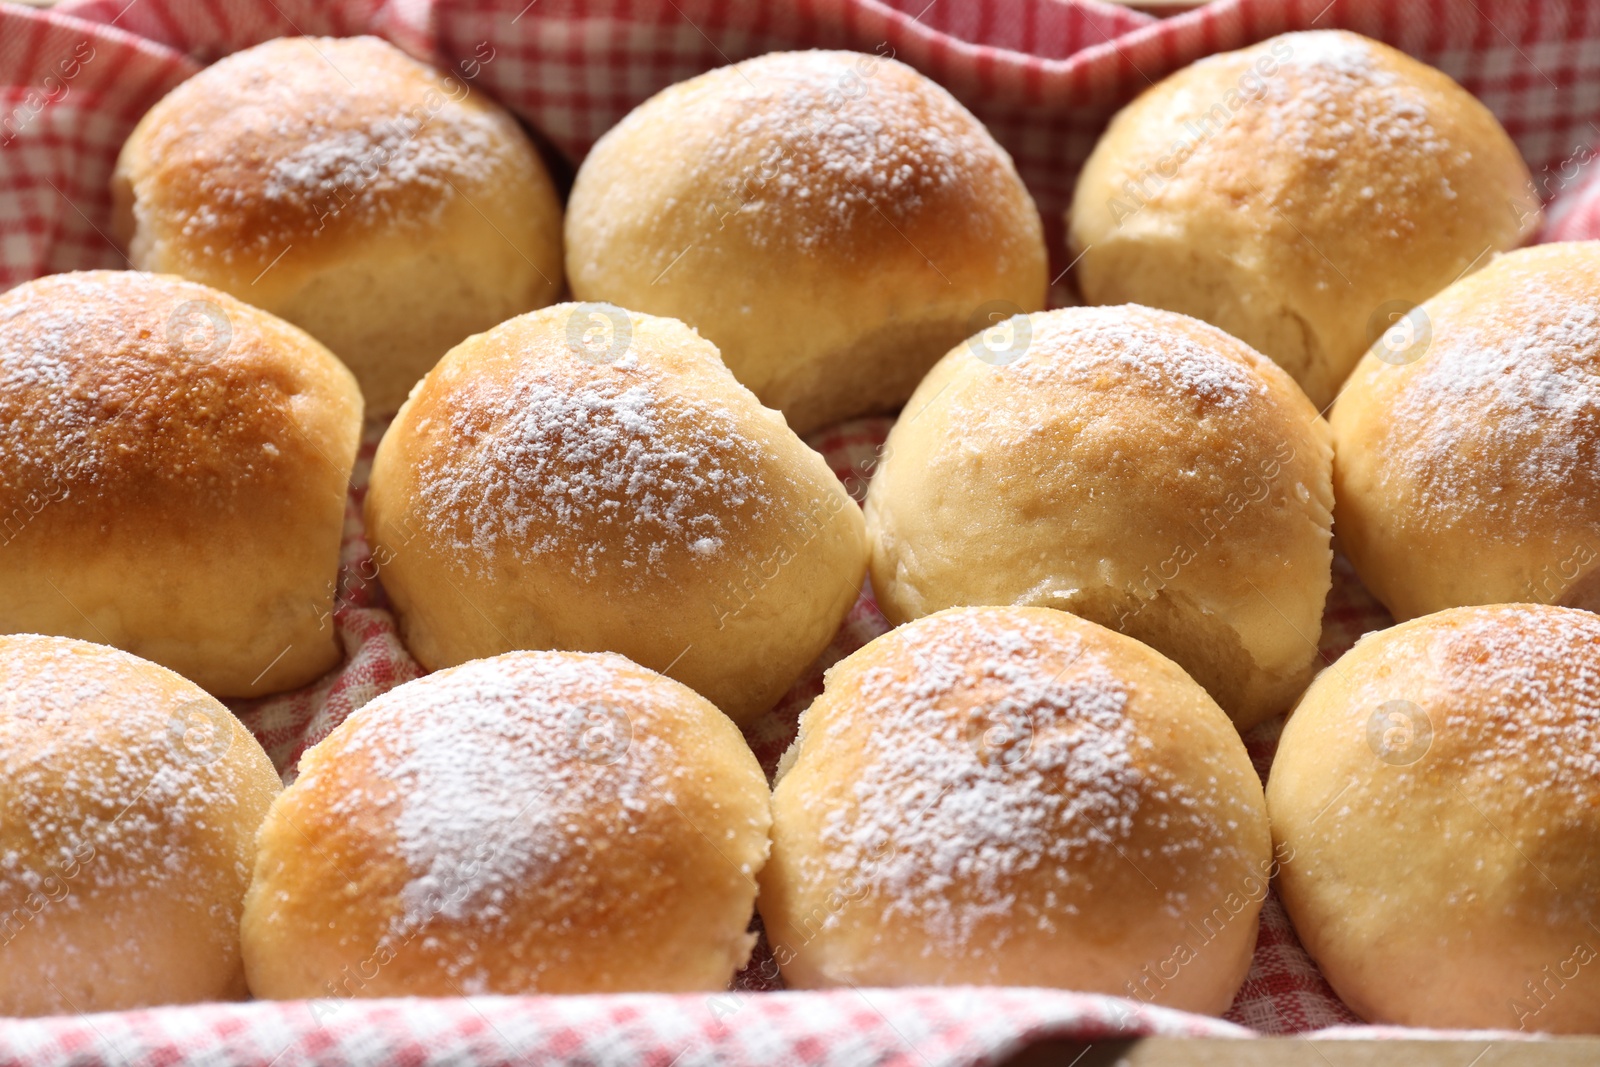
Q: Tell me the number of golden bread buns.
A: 11